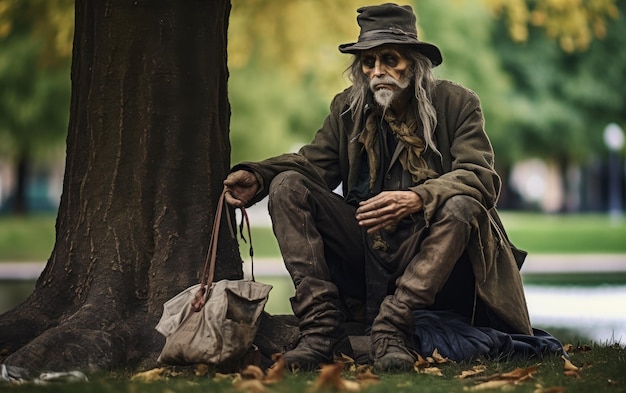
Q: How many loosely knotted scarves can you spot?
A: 1